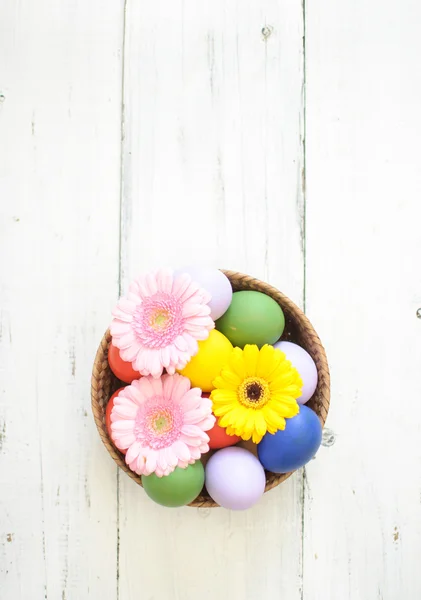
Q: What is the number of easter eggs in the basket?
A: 10